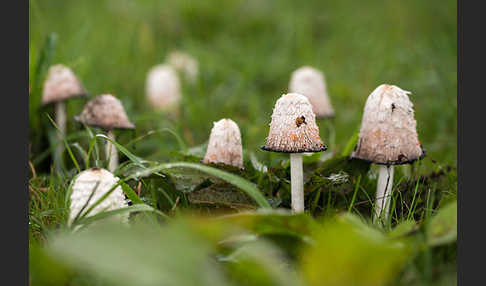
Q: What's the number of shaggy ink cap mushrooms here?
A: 9